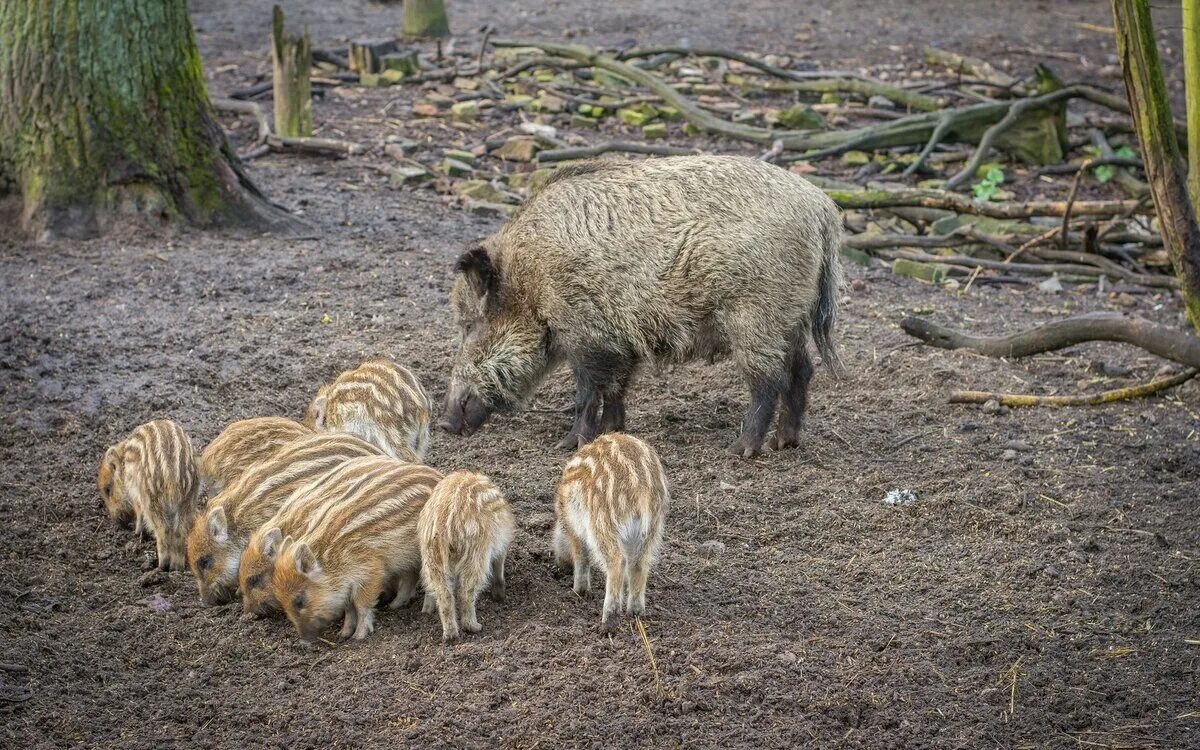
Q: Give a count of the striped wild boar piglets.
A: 8